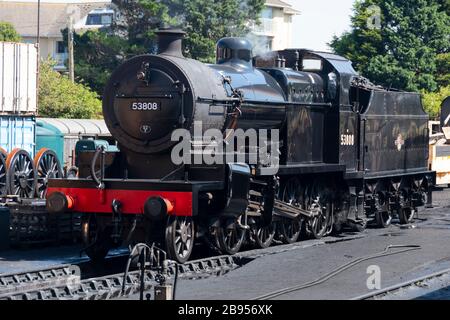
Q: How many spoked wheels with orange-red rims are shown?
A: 3